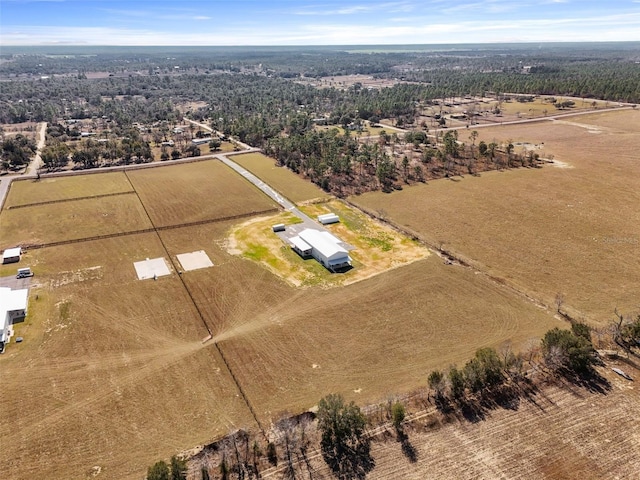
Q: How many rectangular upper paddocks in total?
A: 3